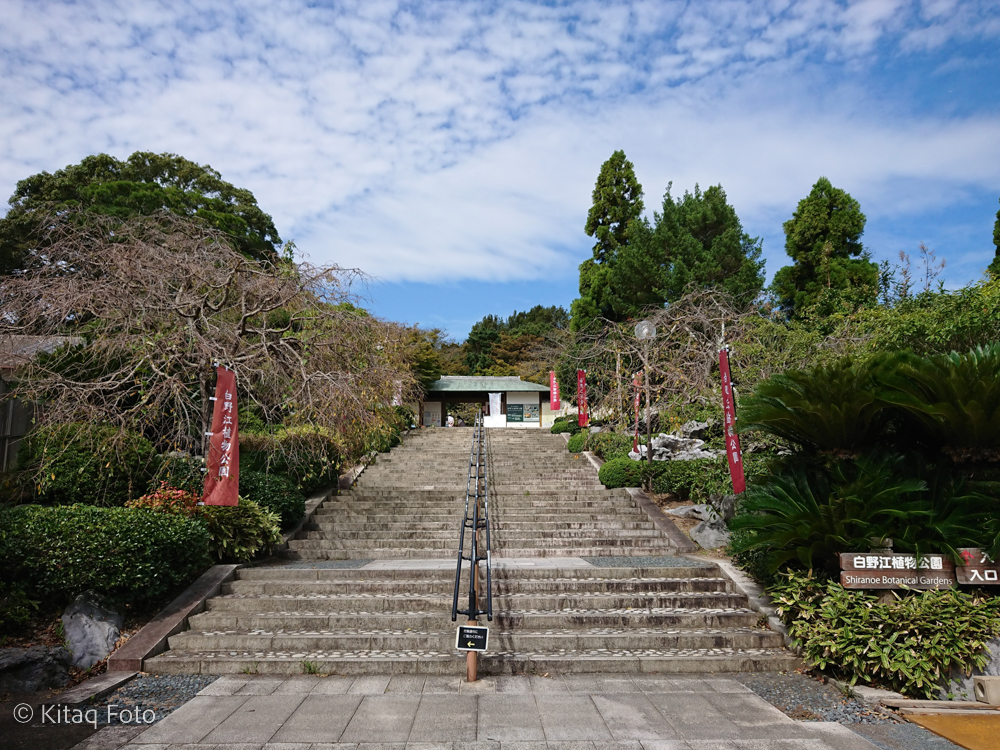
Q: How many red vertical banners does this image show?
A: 5